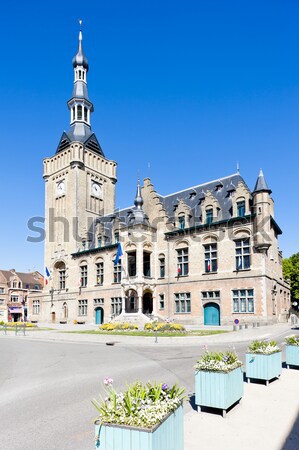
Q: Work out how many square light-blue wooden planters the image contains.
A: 4